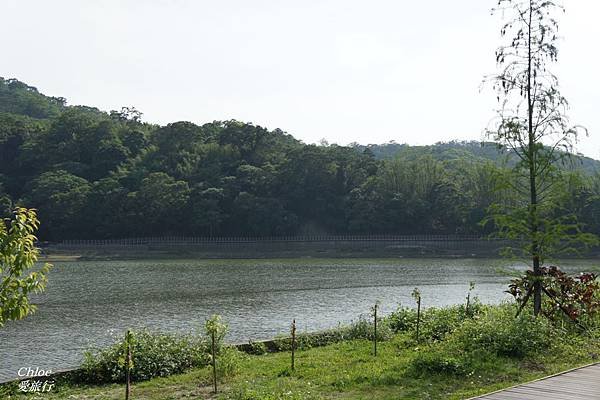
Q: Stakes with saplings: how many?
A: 6